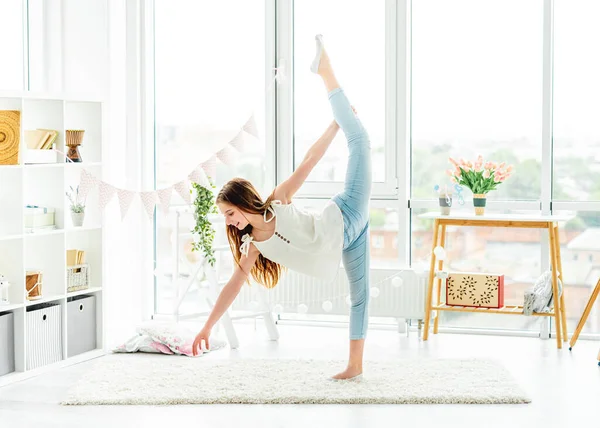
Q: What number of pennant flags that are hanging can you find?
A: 11